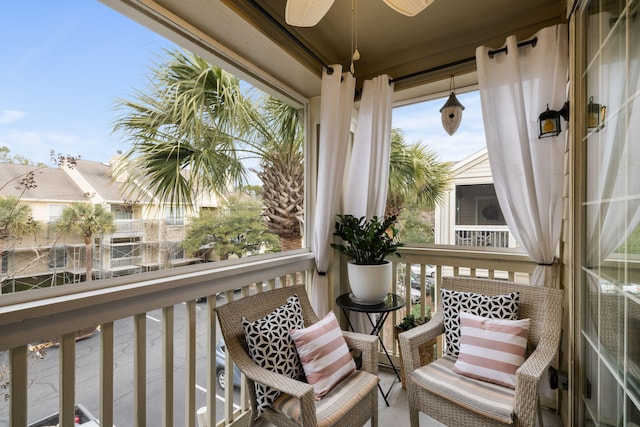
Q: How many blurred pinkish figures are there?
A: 0